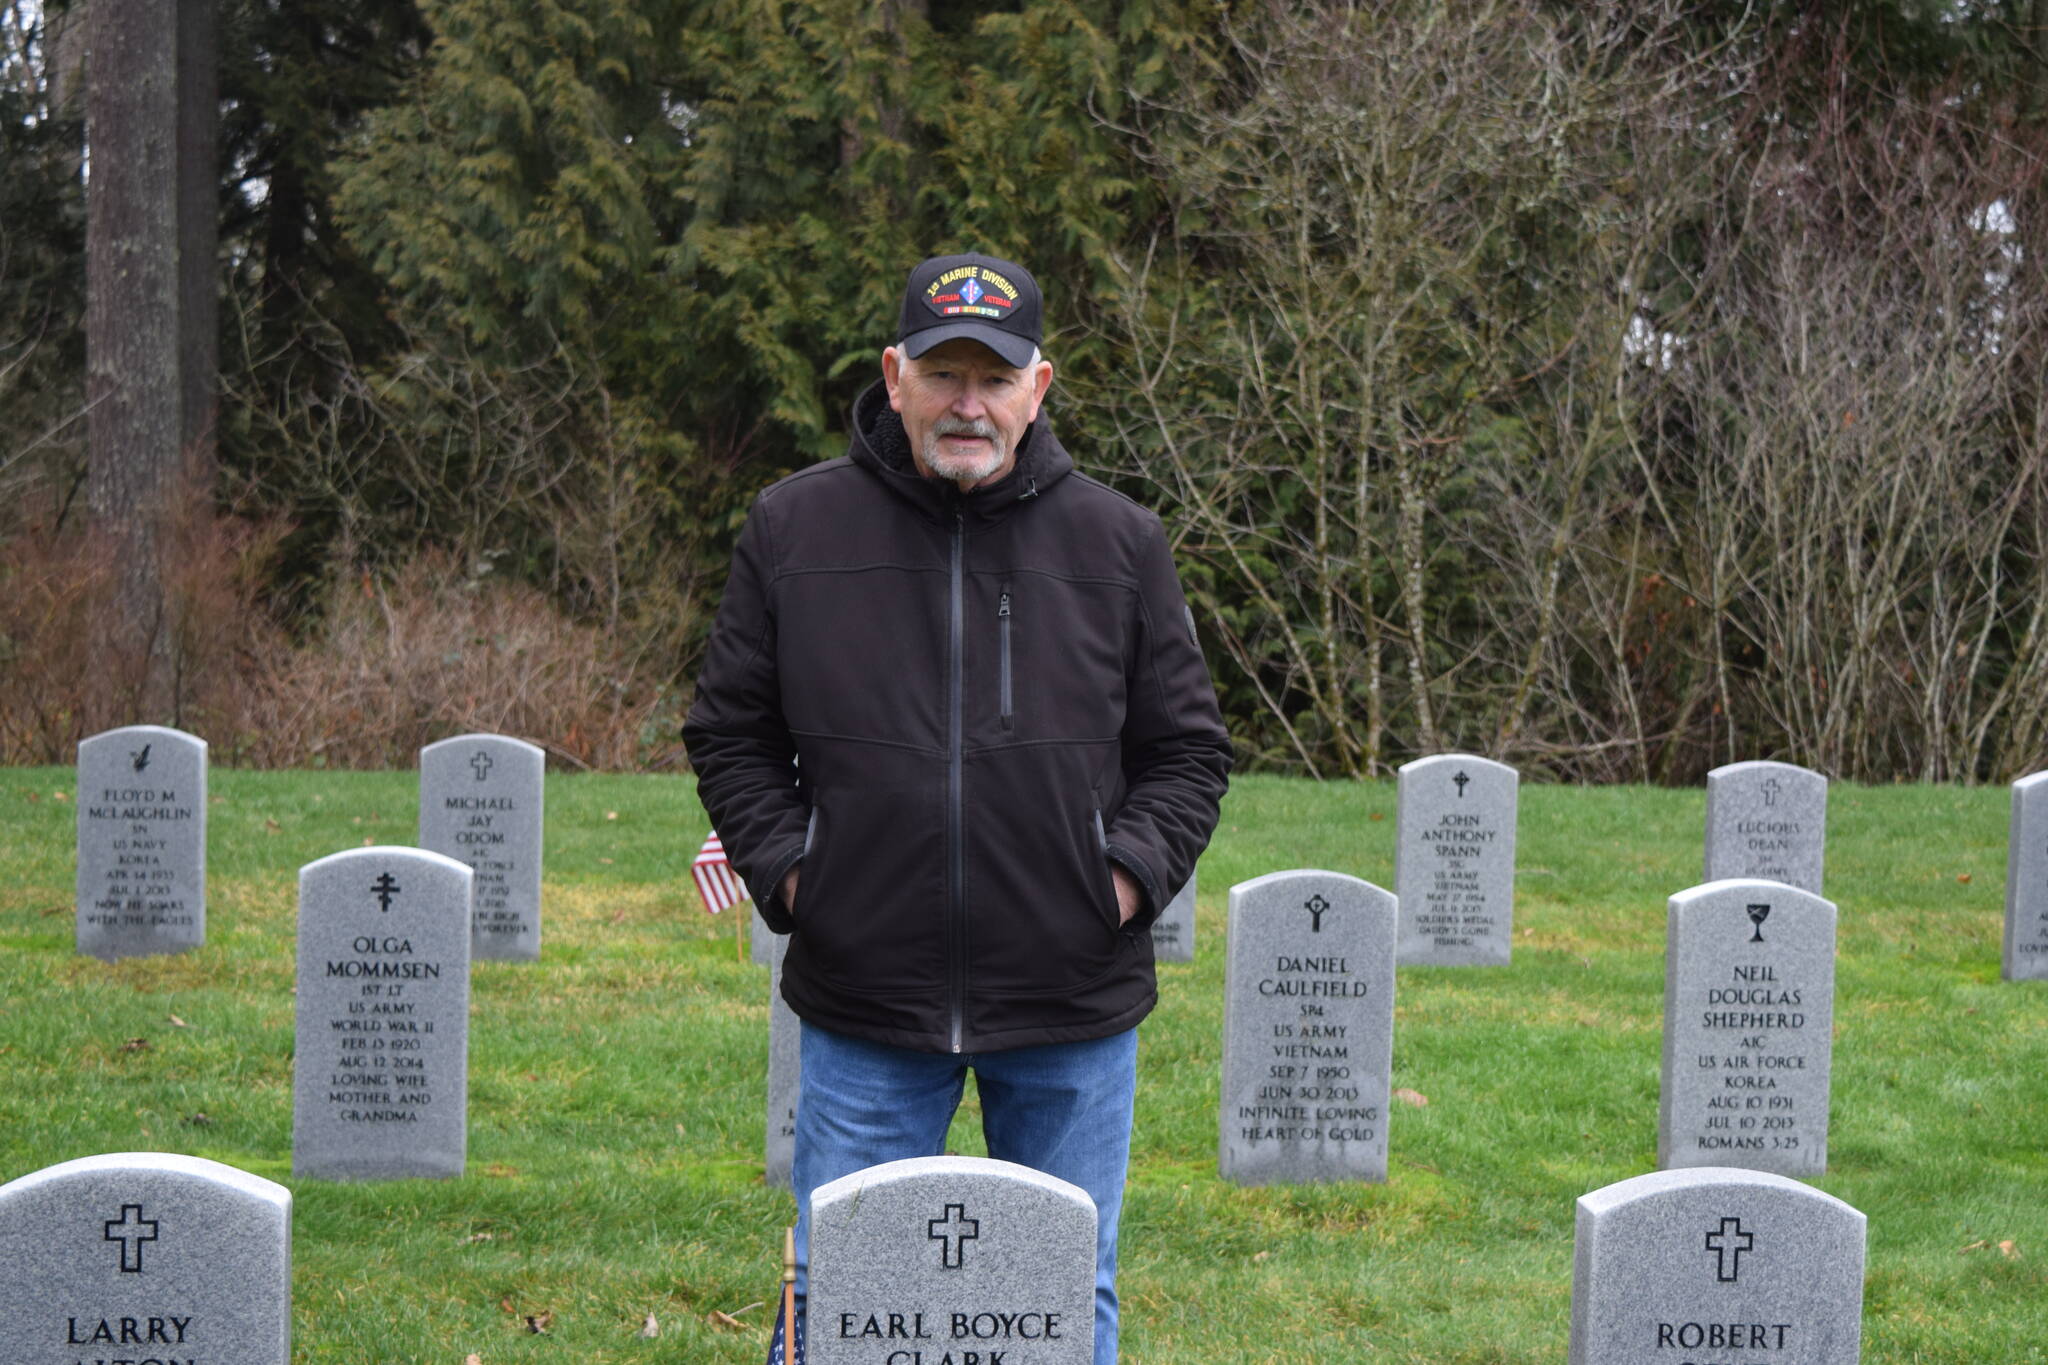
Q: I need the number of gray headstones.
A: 14